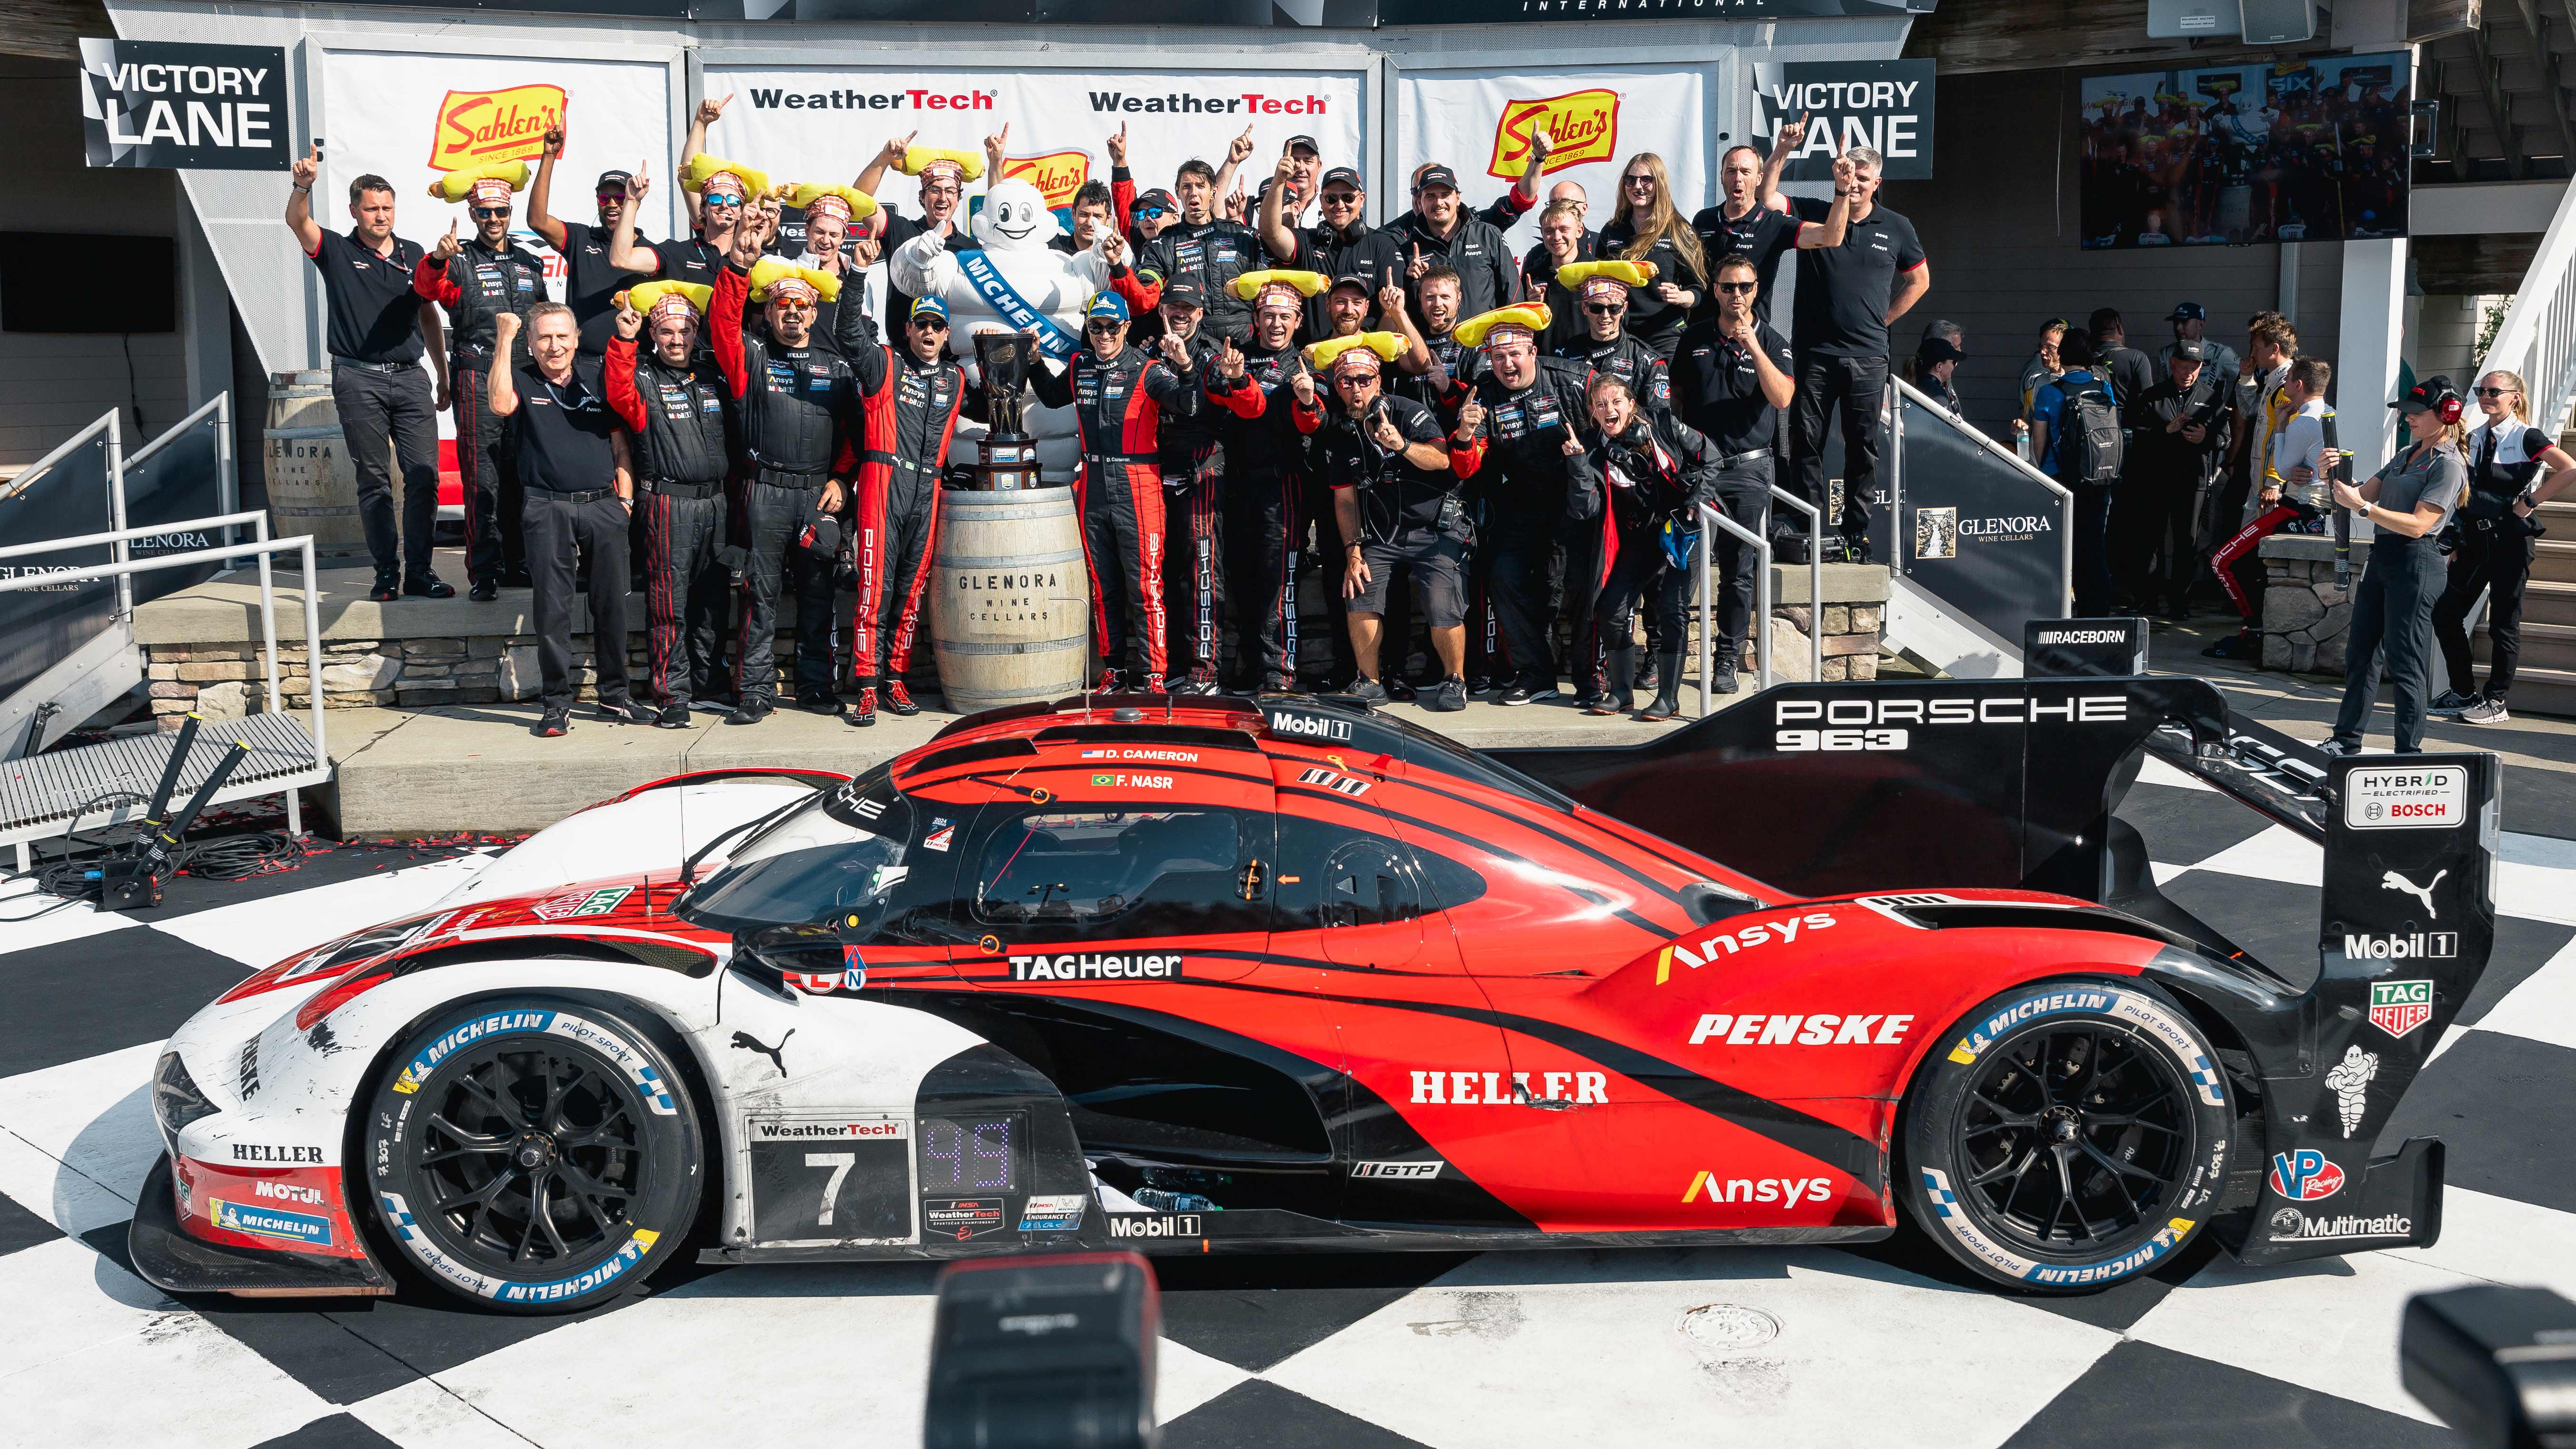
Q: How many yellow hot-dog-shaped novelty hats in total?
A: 10